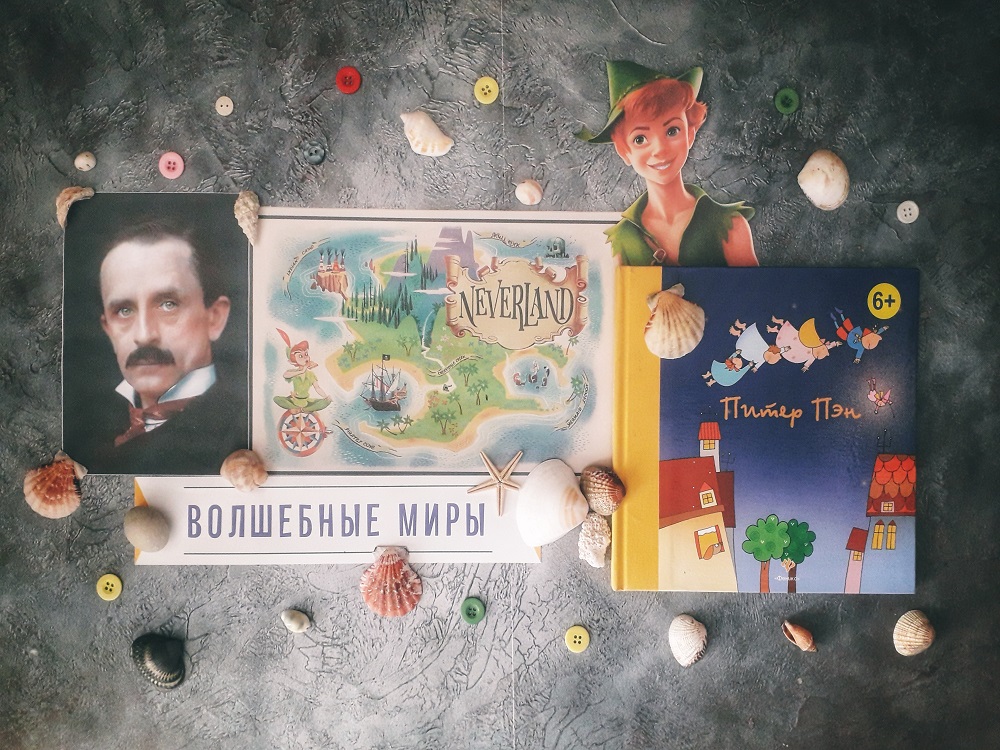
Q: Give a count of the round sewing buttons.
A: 10